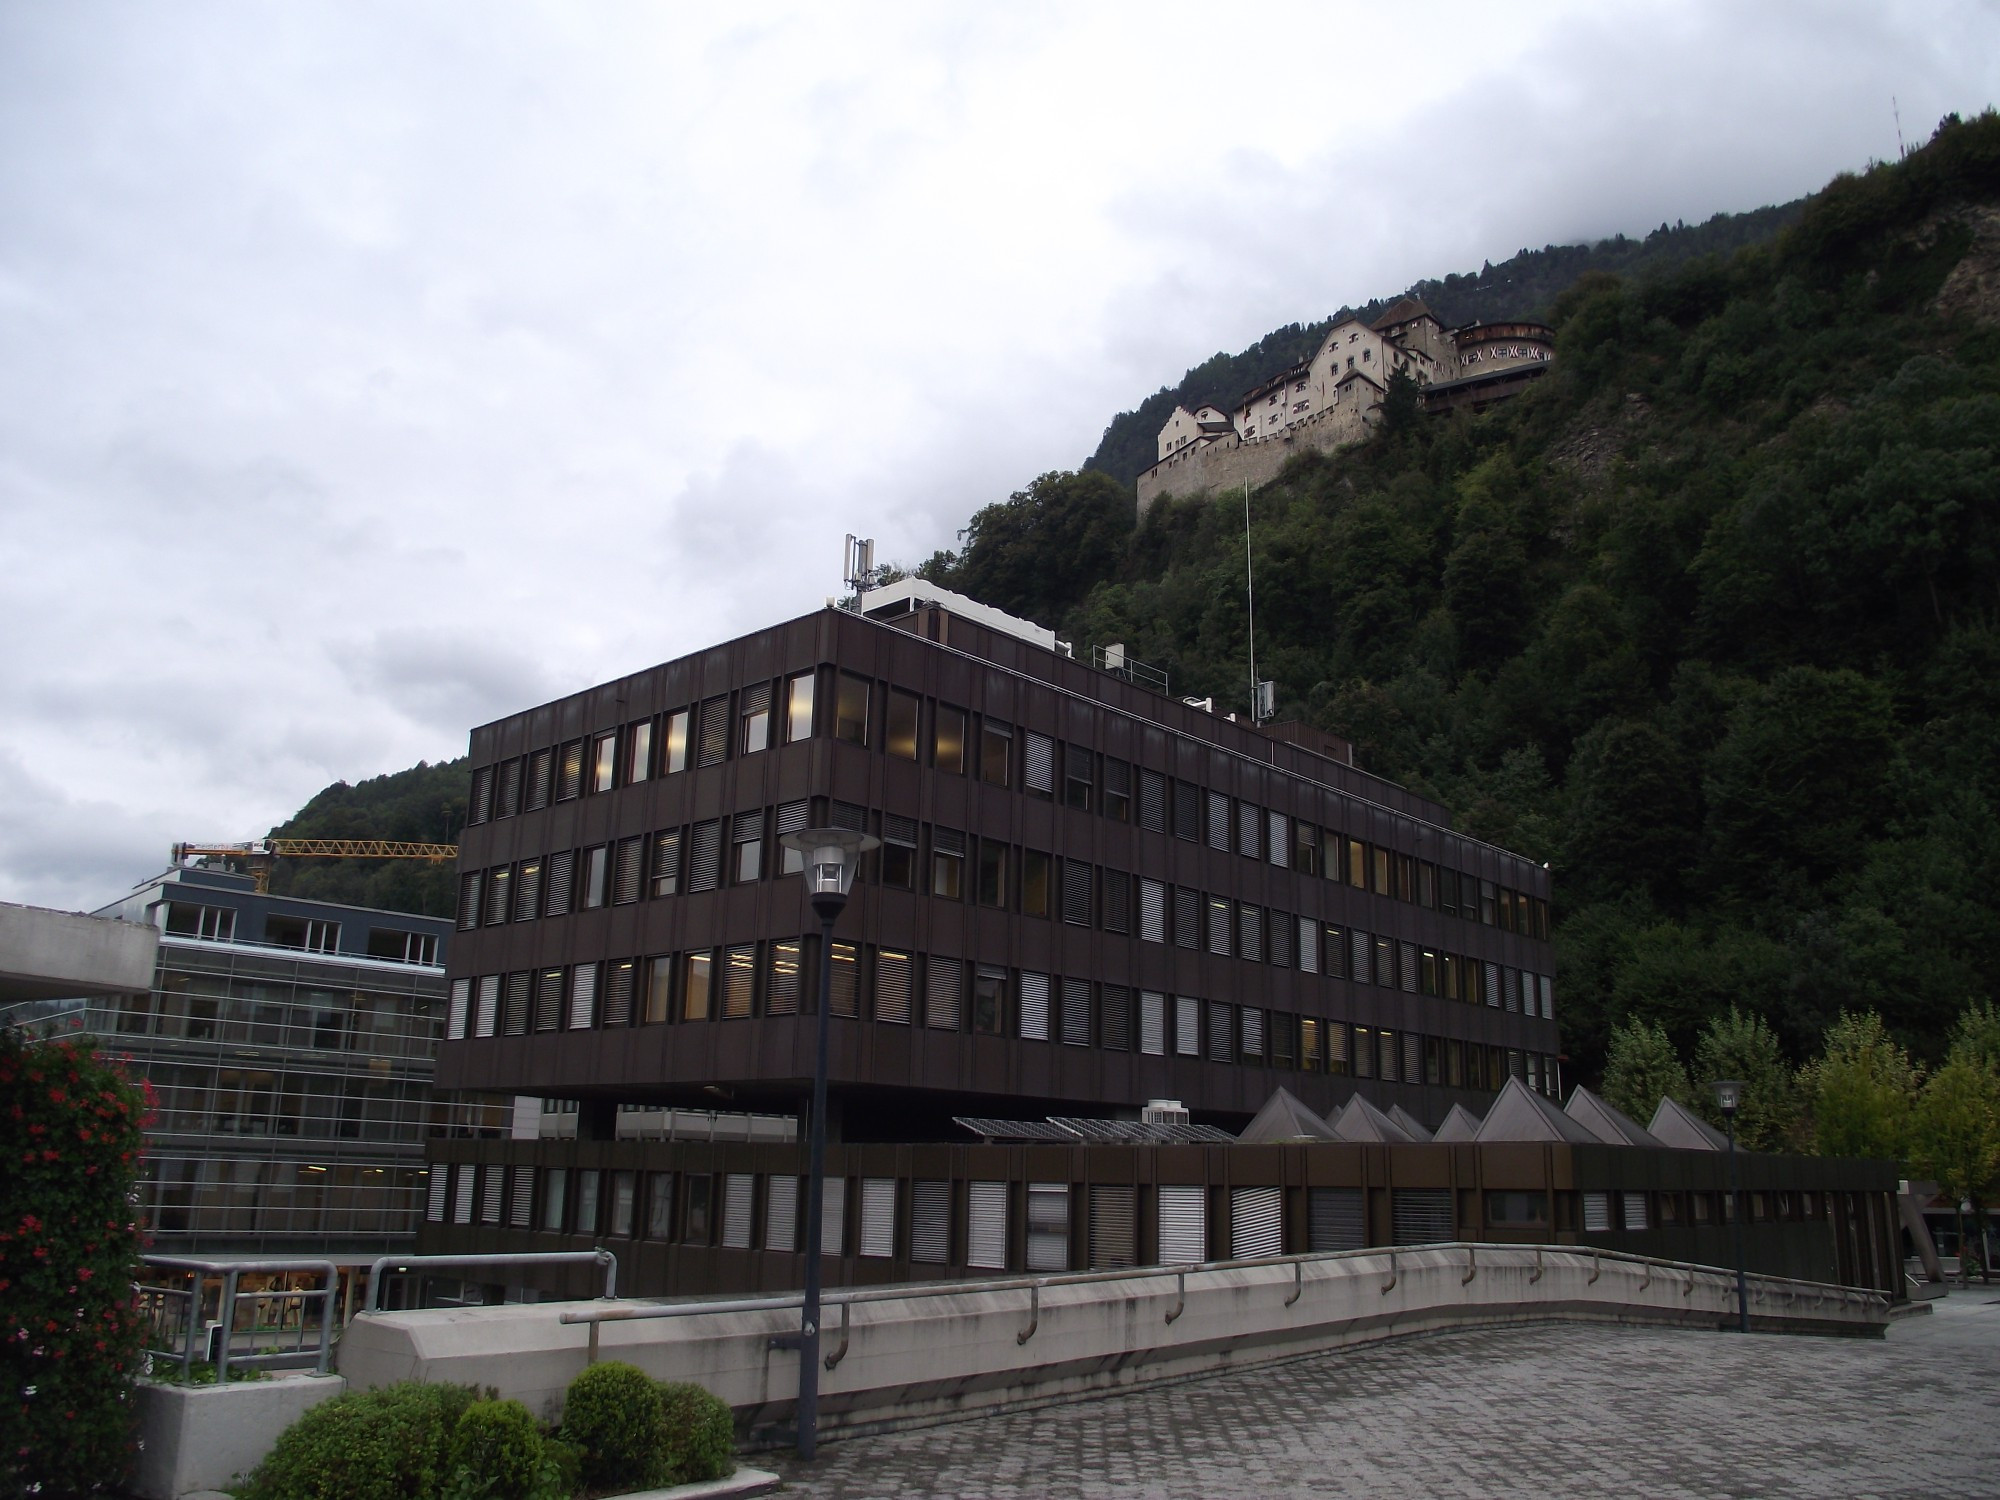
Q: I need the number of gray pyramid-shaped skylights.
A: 8